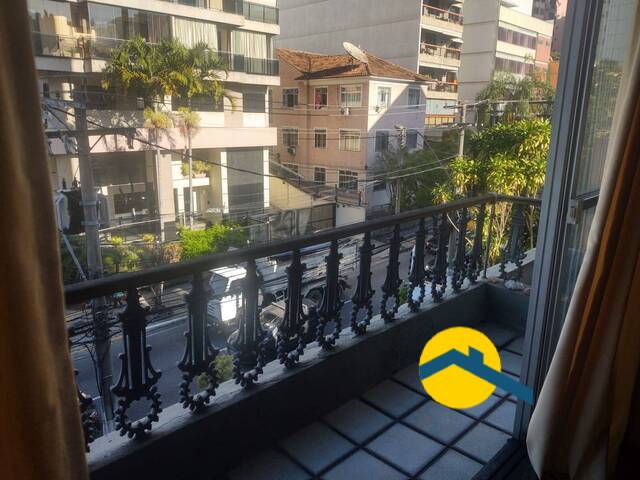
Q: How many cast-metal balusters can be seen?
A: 13